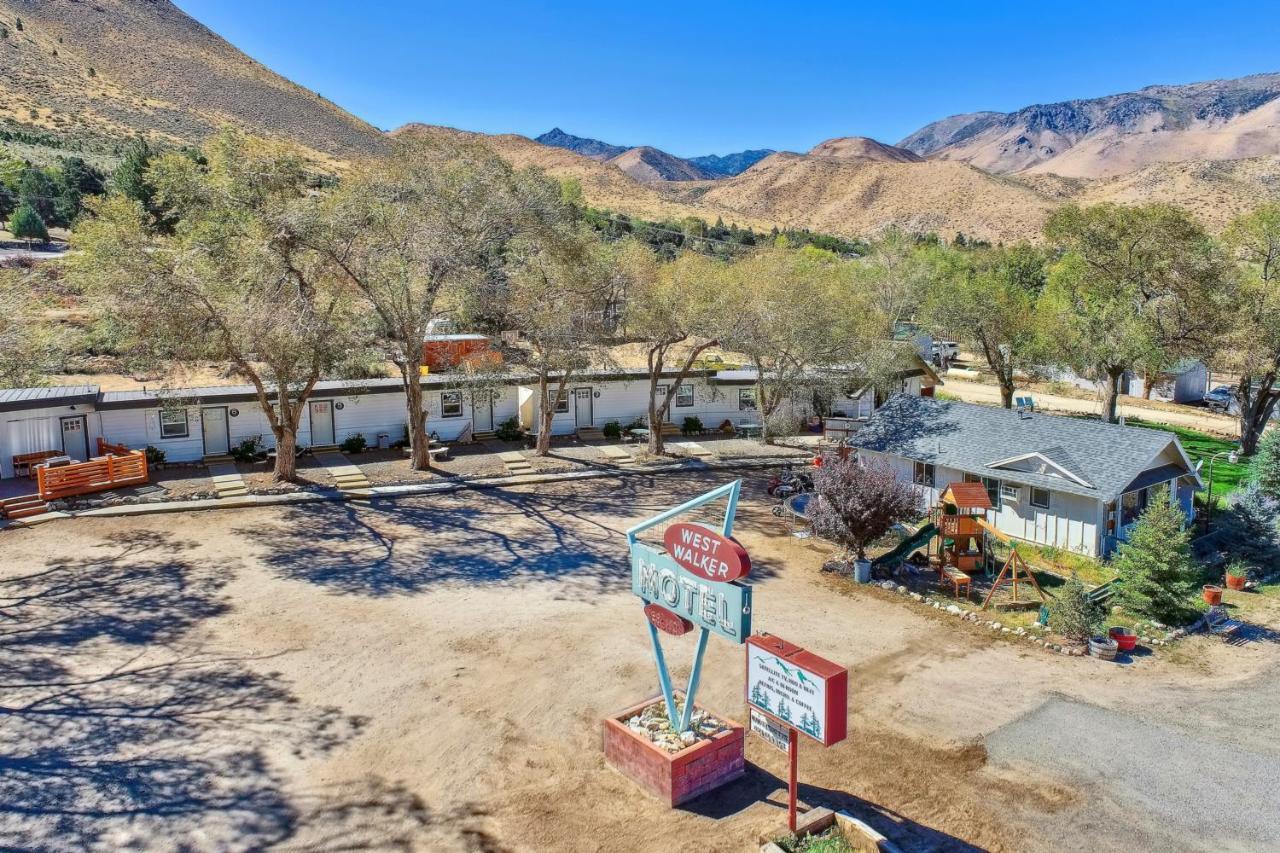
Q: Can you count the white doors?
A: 6